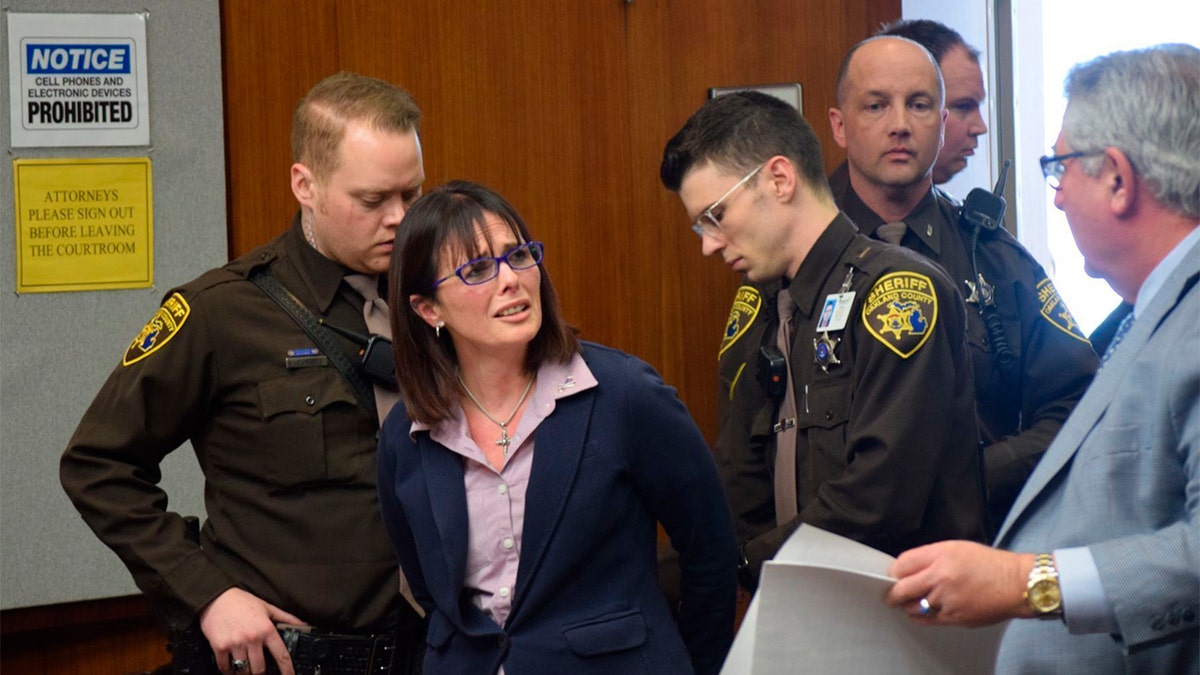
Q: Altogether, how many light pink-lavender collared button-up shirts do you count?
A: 1